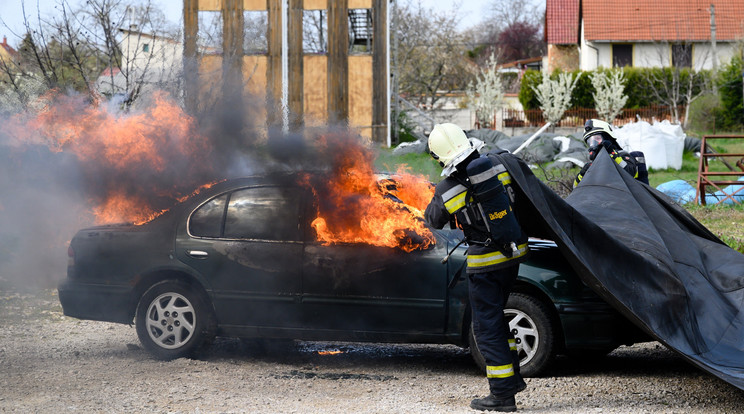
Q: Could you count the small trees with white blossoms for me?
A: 3